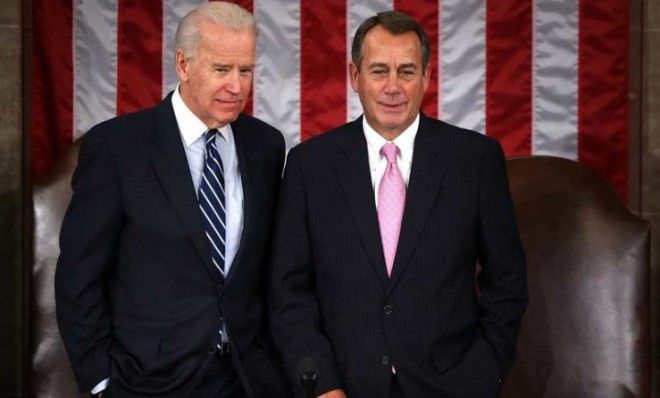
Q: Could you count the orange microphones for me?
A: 0